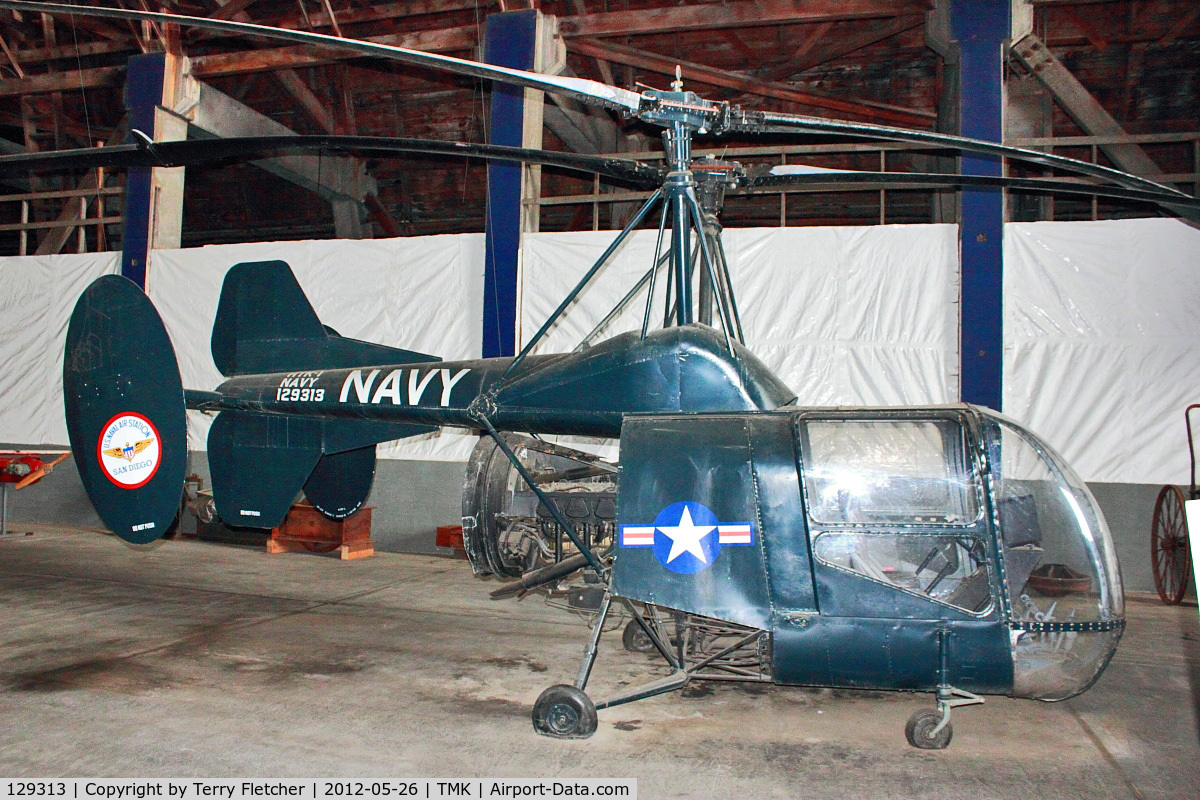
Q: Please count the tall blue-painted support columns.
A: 3